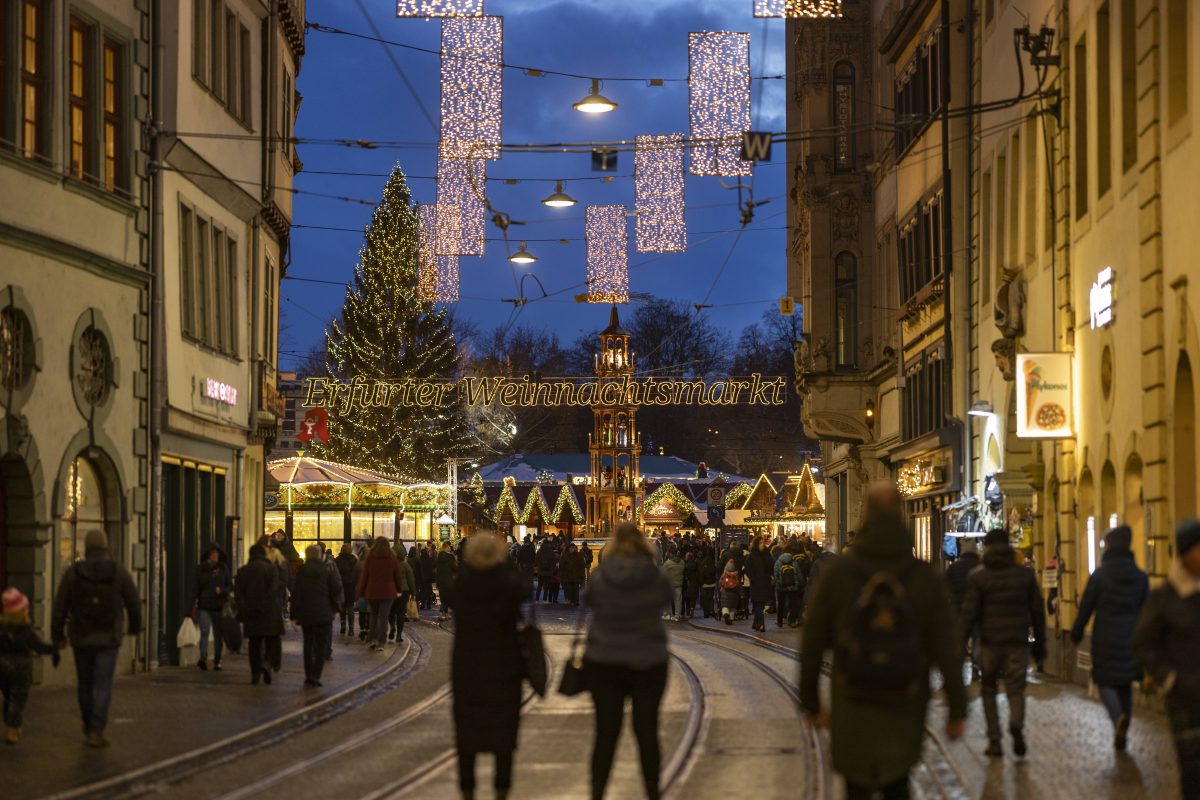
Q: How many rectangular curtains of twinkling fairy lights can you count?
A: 8